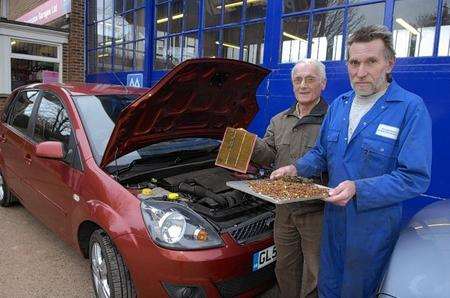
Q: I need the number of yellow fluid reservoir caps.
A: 2